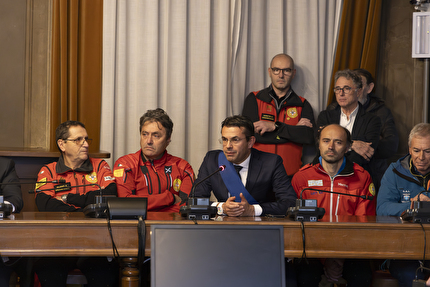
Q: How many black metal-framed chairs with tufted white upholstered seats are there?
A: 0